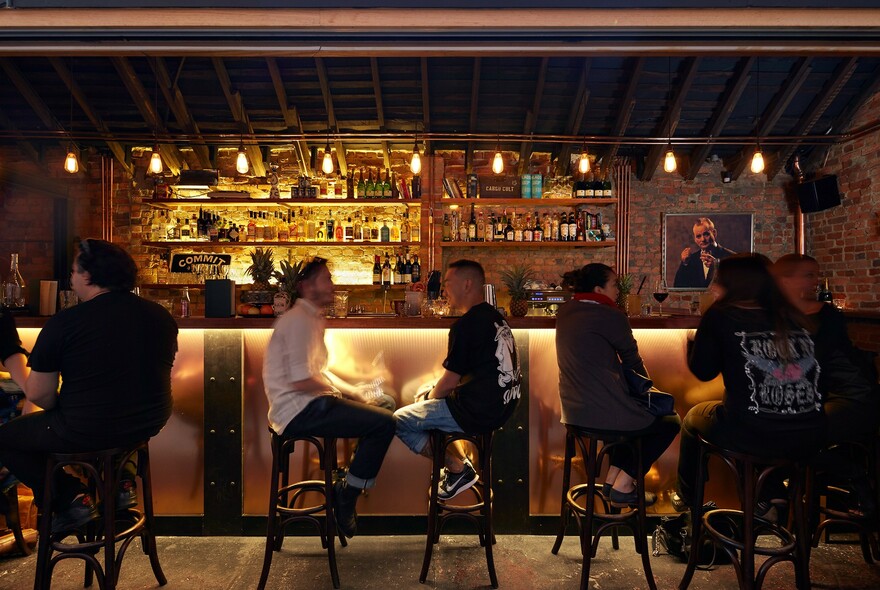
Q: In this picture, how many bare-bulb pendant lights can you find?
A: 9